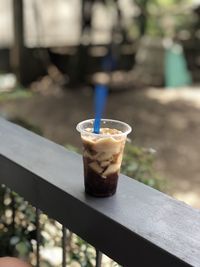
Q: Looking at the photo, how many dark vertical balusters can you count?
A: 4